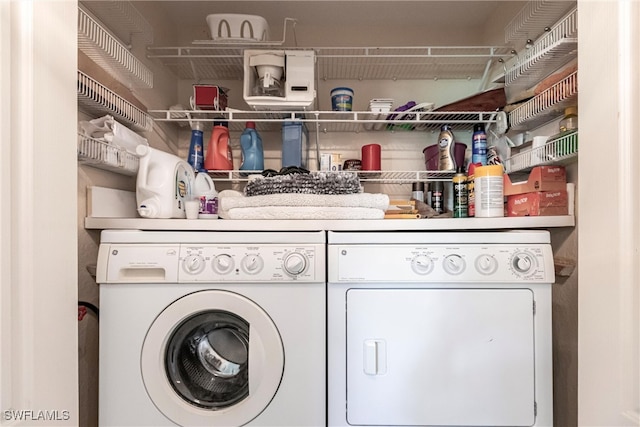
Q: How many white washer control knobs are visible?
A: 4